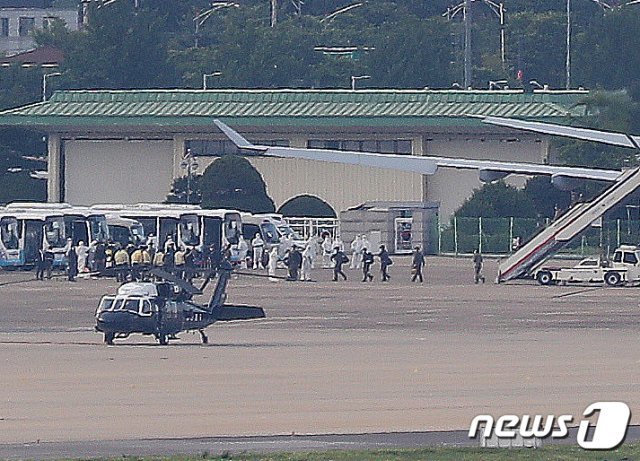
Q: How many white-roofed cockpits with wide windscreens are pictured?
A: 1